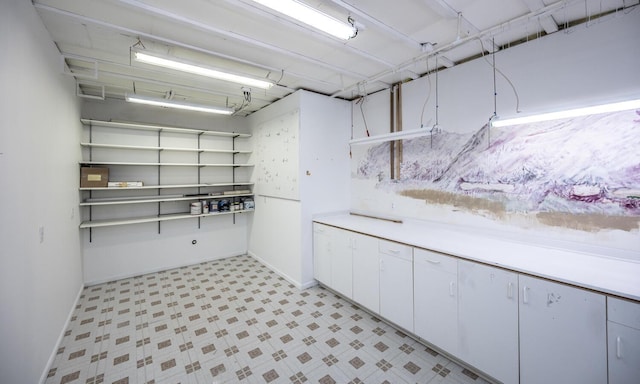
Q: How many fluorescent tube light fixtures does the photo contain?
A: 5